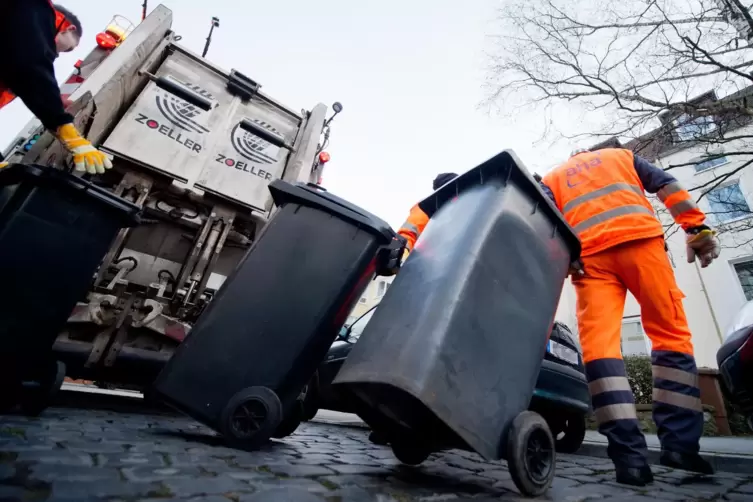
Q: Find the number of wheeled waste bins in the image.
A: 3